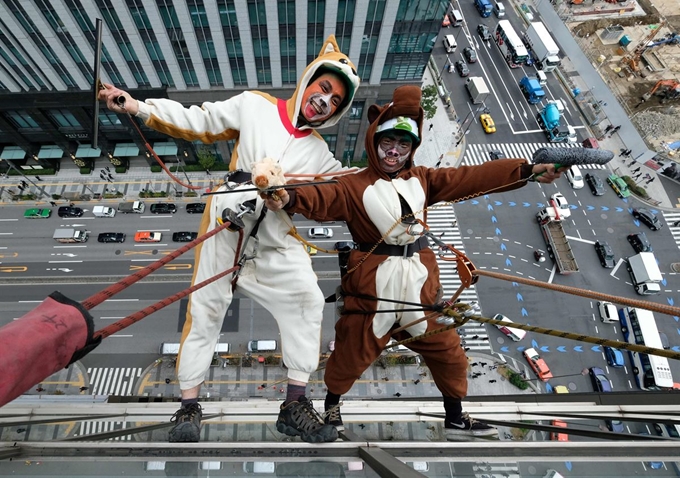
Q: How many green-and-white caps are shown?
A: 1